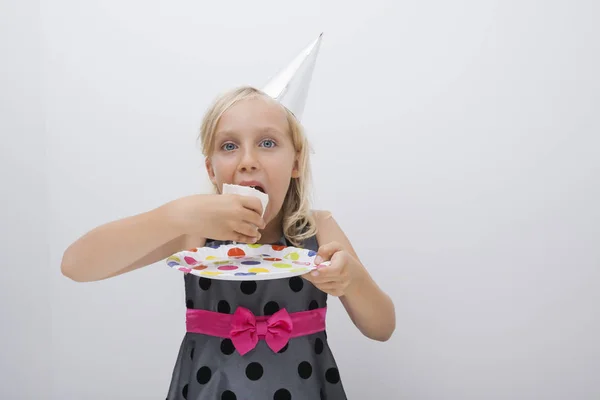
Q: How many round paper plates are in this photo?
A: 1